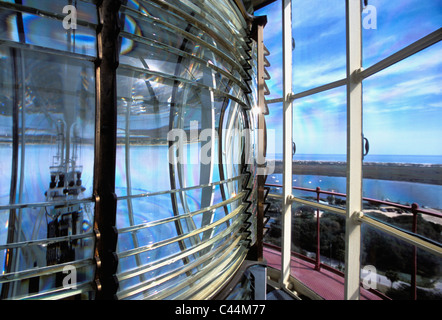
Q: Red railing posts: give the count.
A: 2